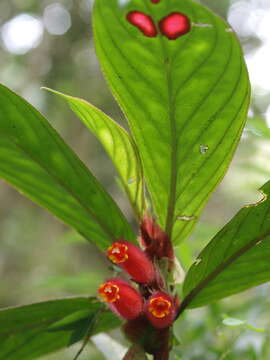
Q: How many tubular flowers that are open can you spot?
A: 3